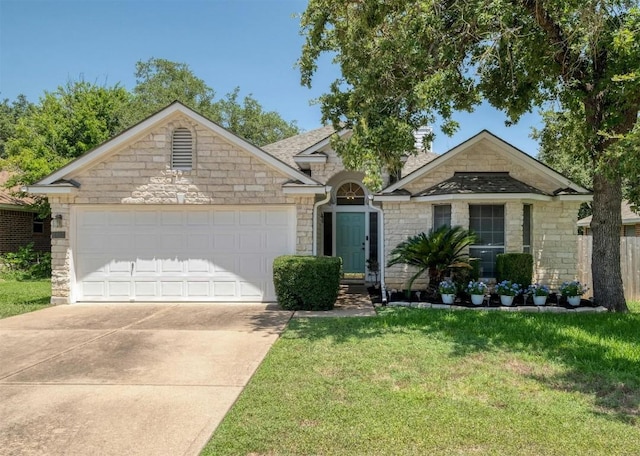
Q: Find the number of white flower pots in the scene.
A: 5